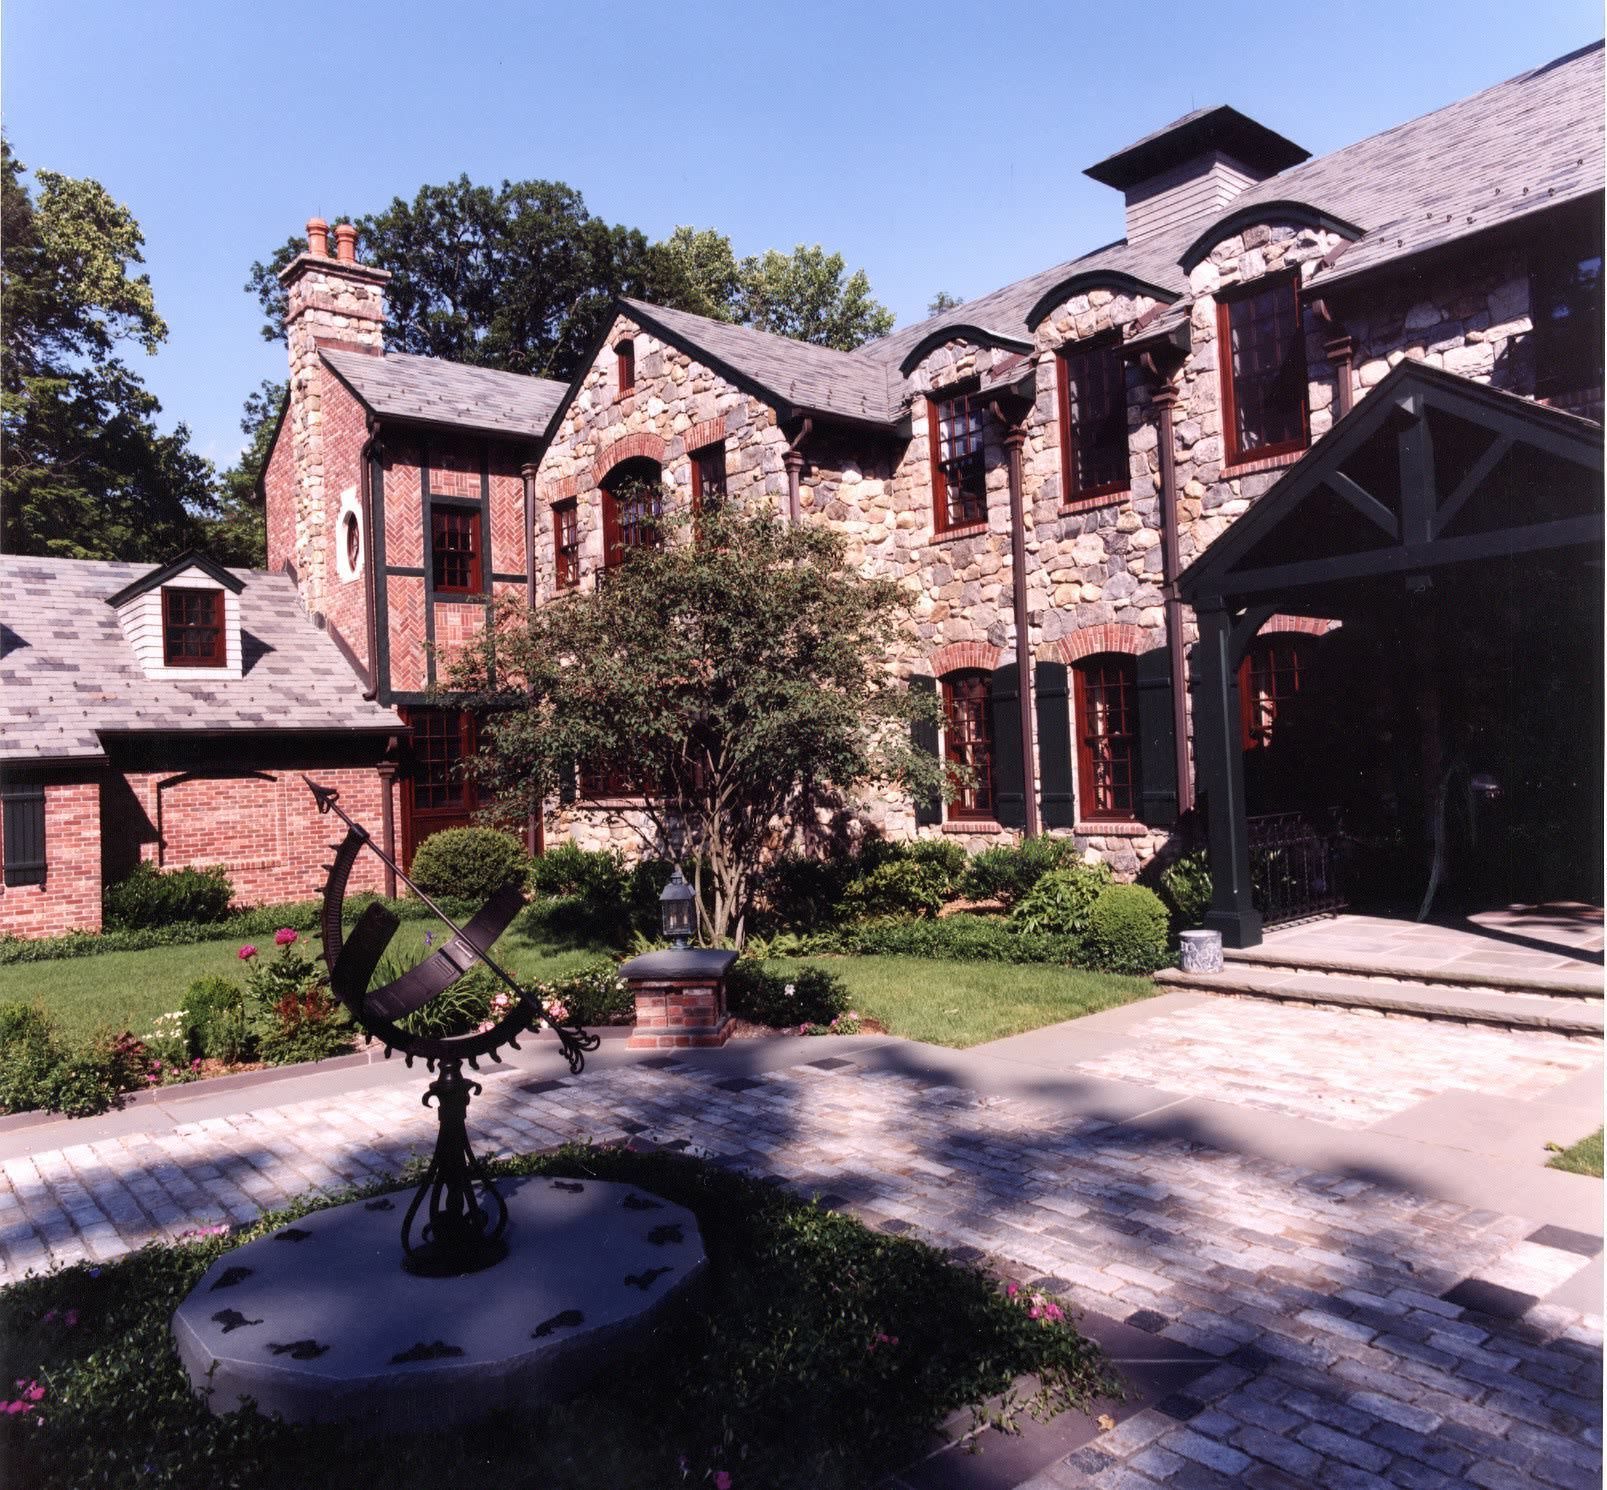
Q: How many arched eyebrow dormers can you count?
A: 3